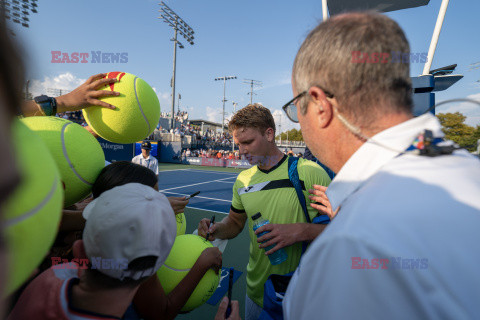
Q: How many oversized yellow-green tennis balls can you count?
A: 5